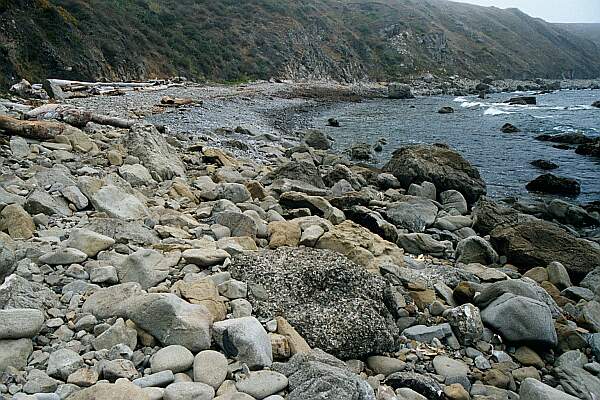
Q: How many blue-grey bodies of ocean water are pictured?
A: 1